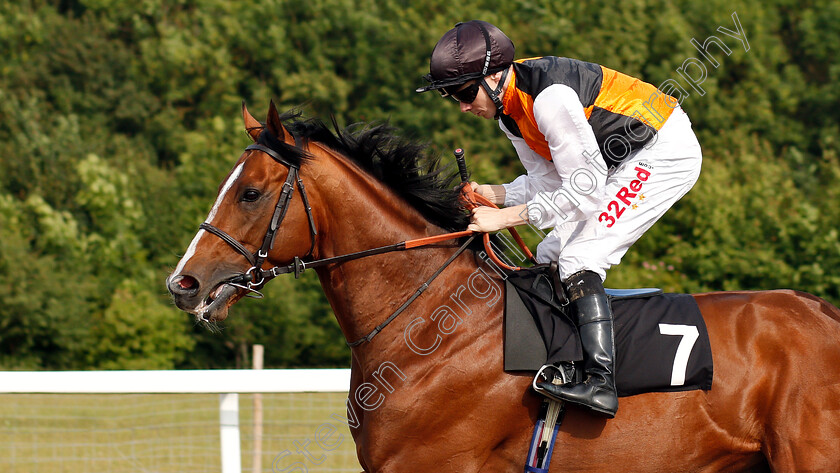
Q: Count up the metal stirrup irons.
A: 1